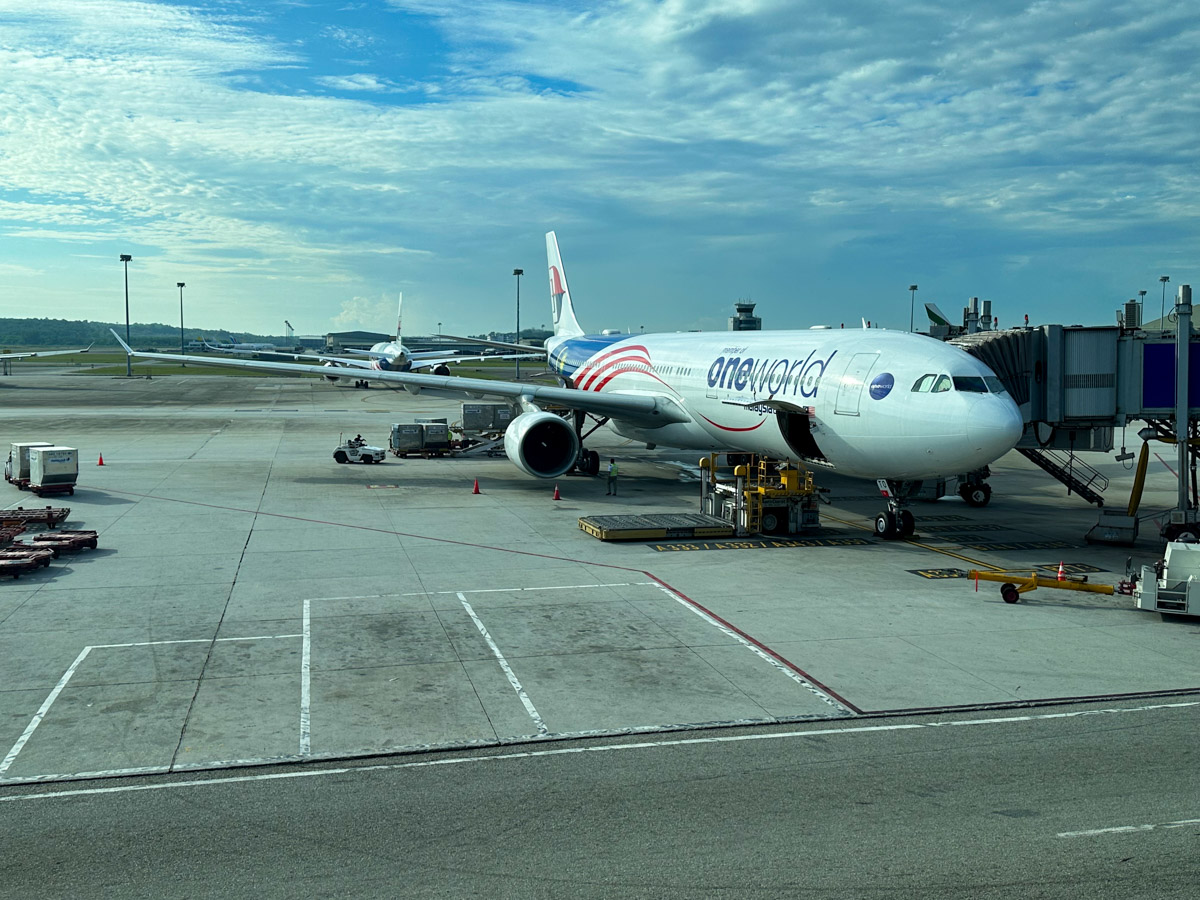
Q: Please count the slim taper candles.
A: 0